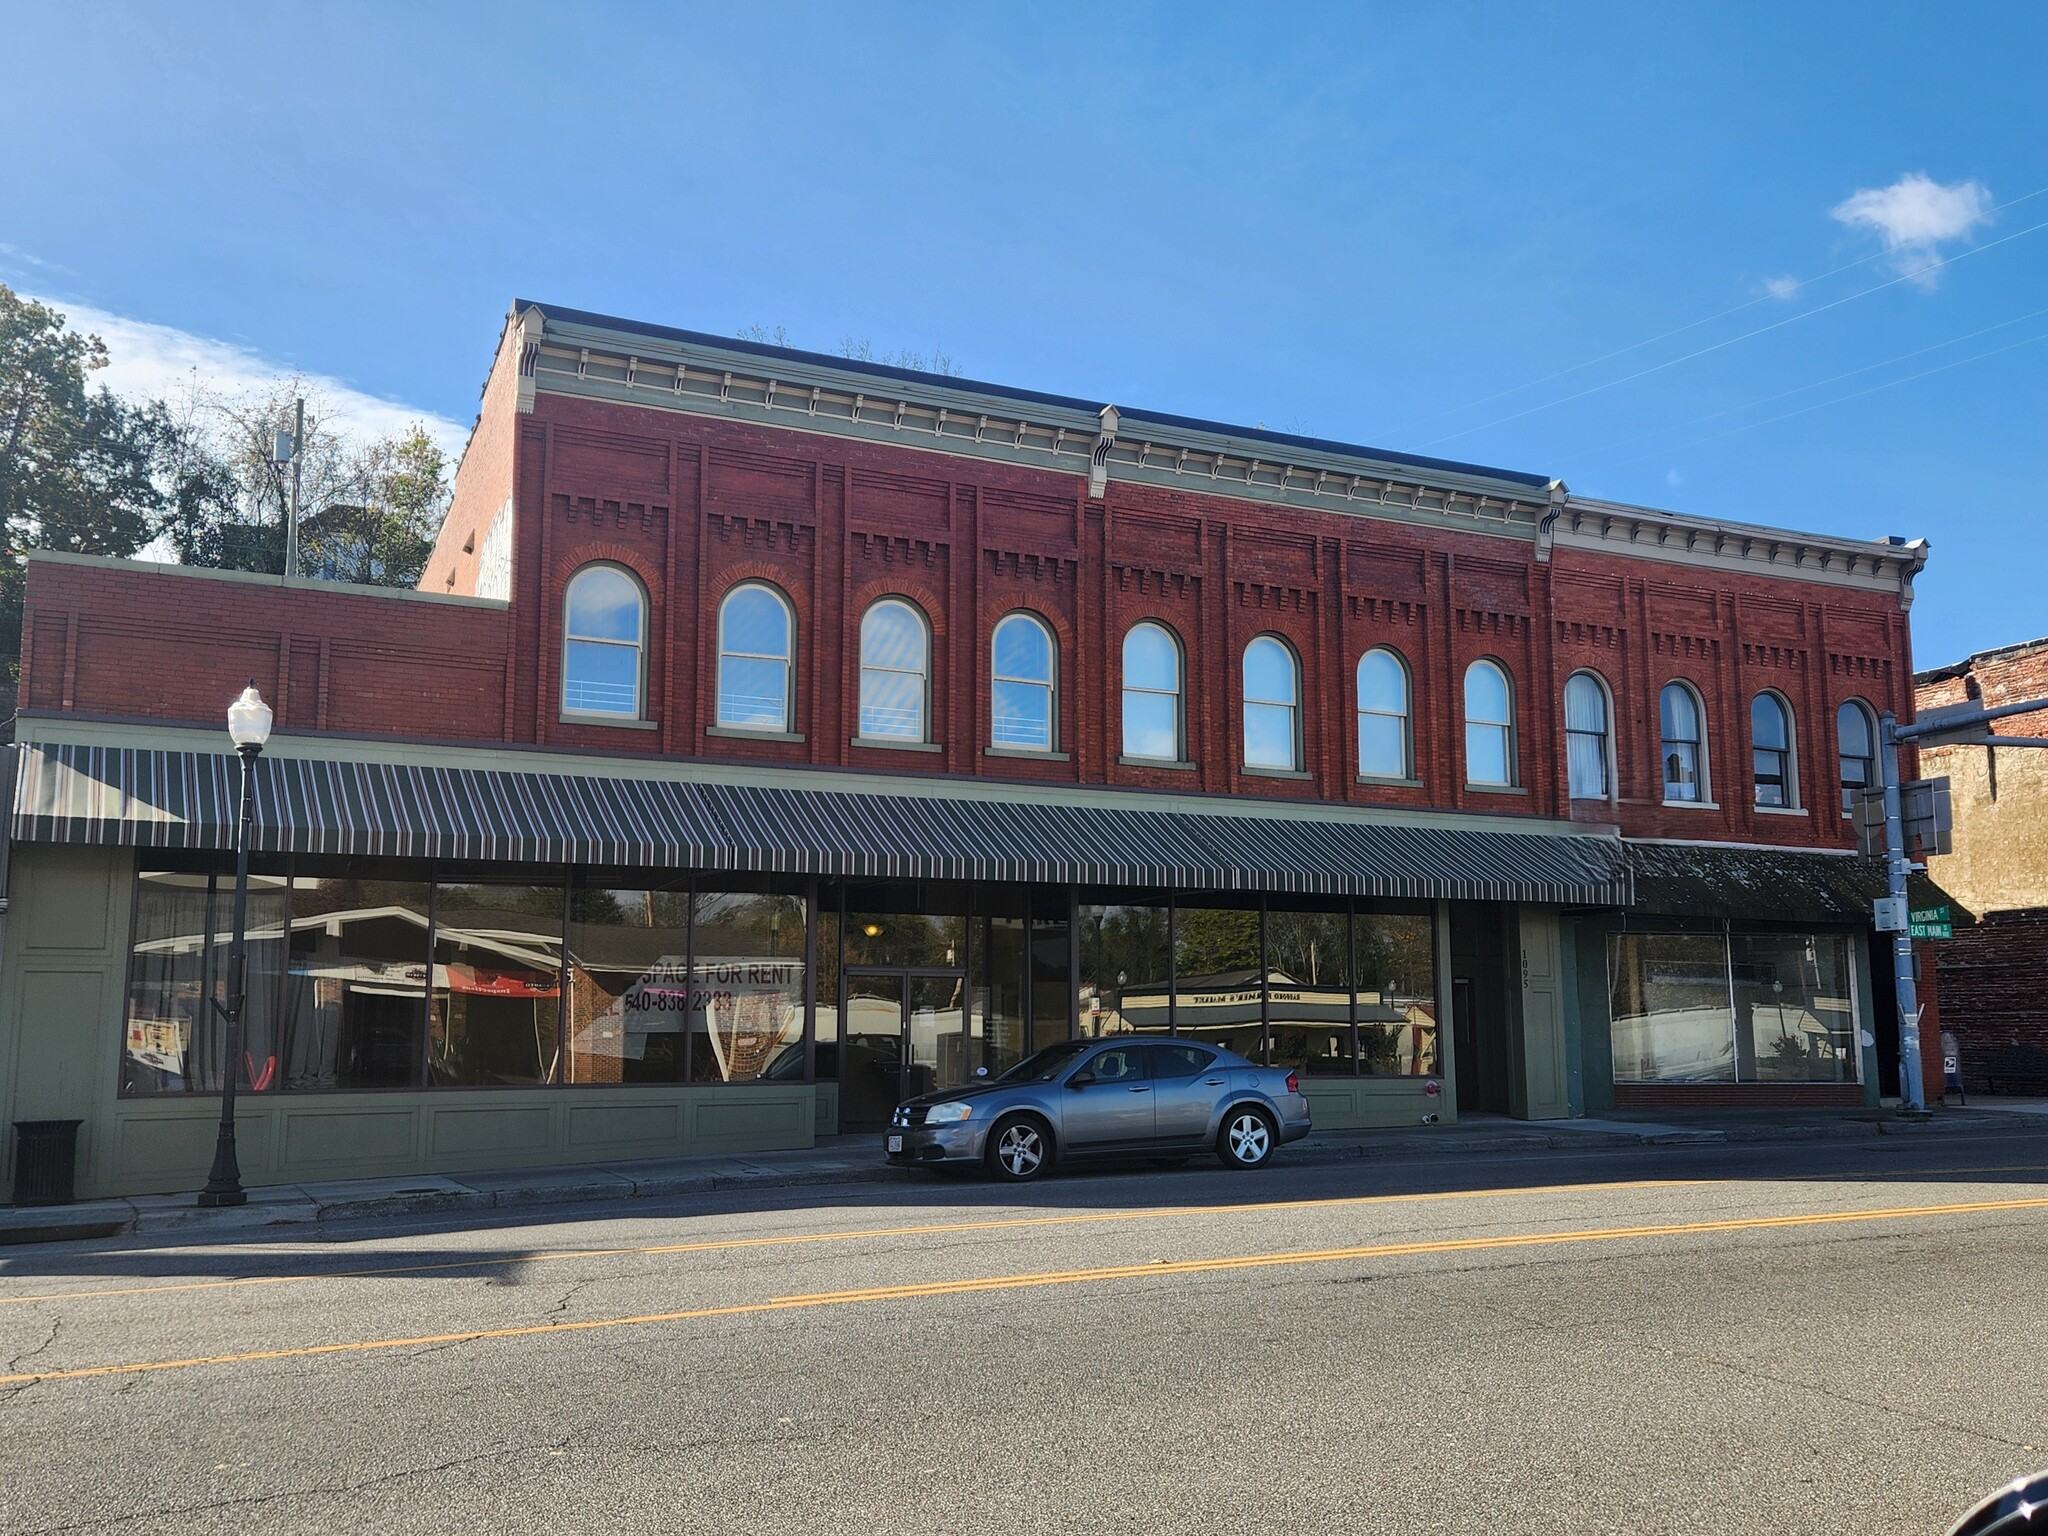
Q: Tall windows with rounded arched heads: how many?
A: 12